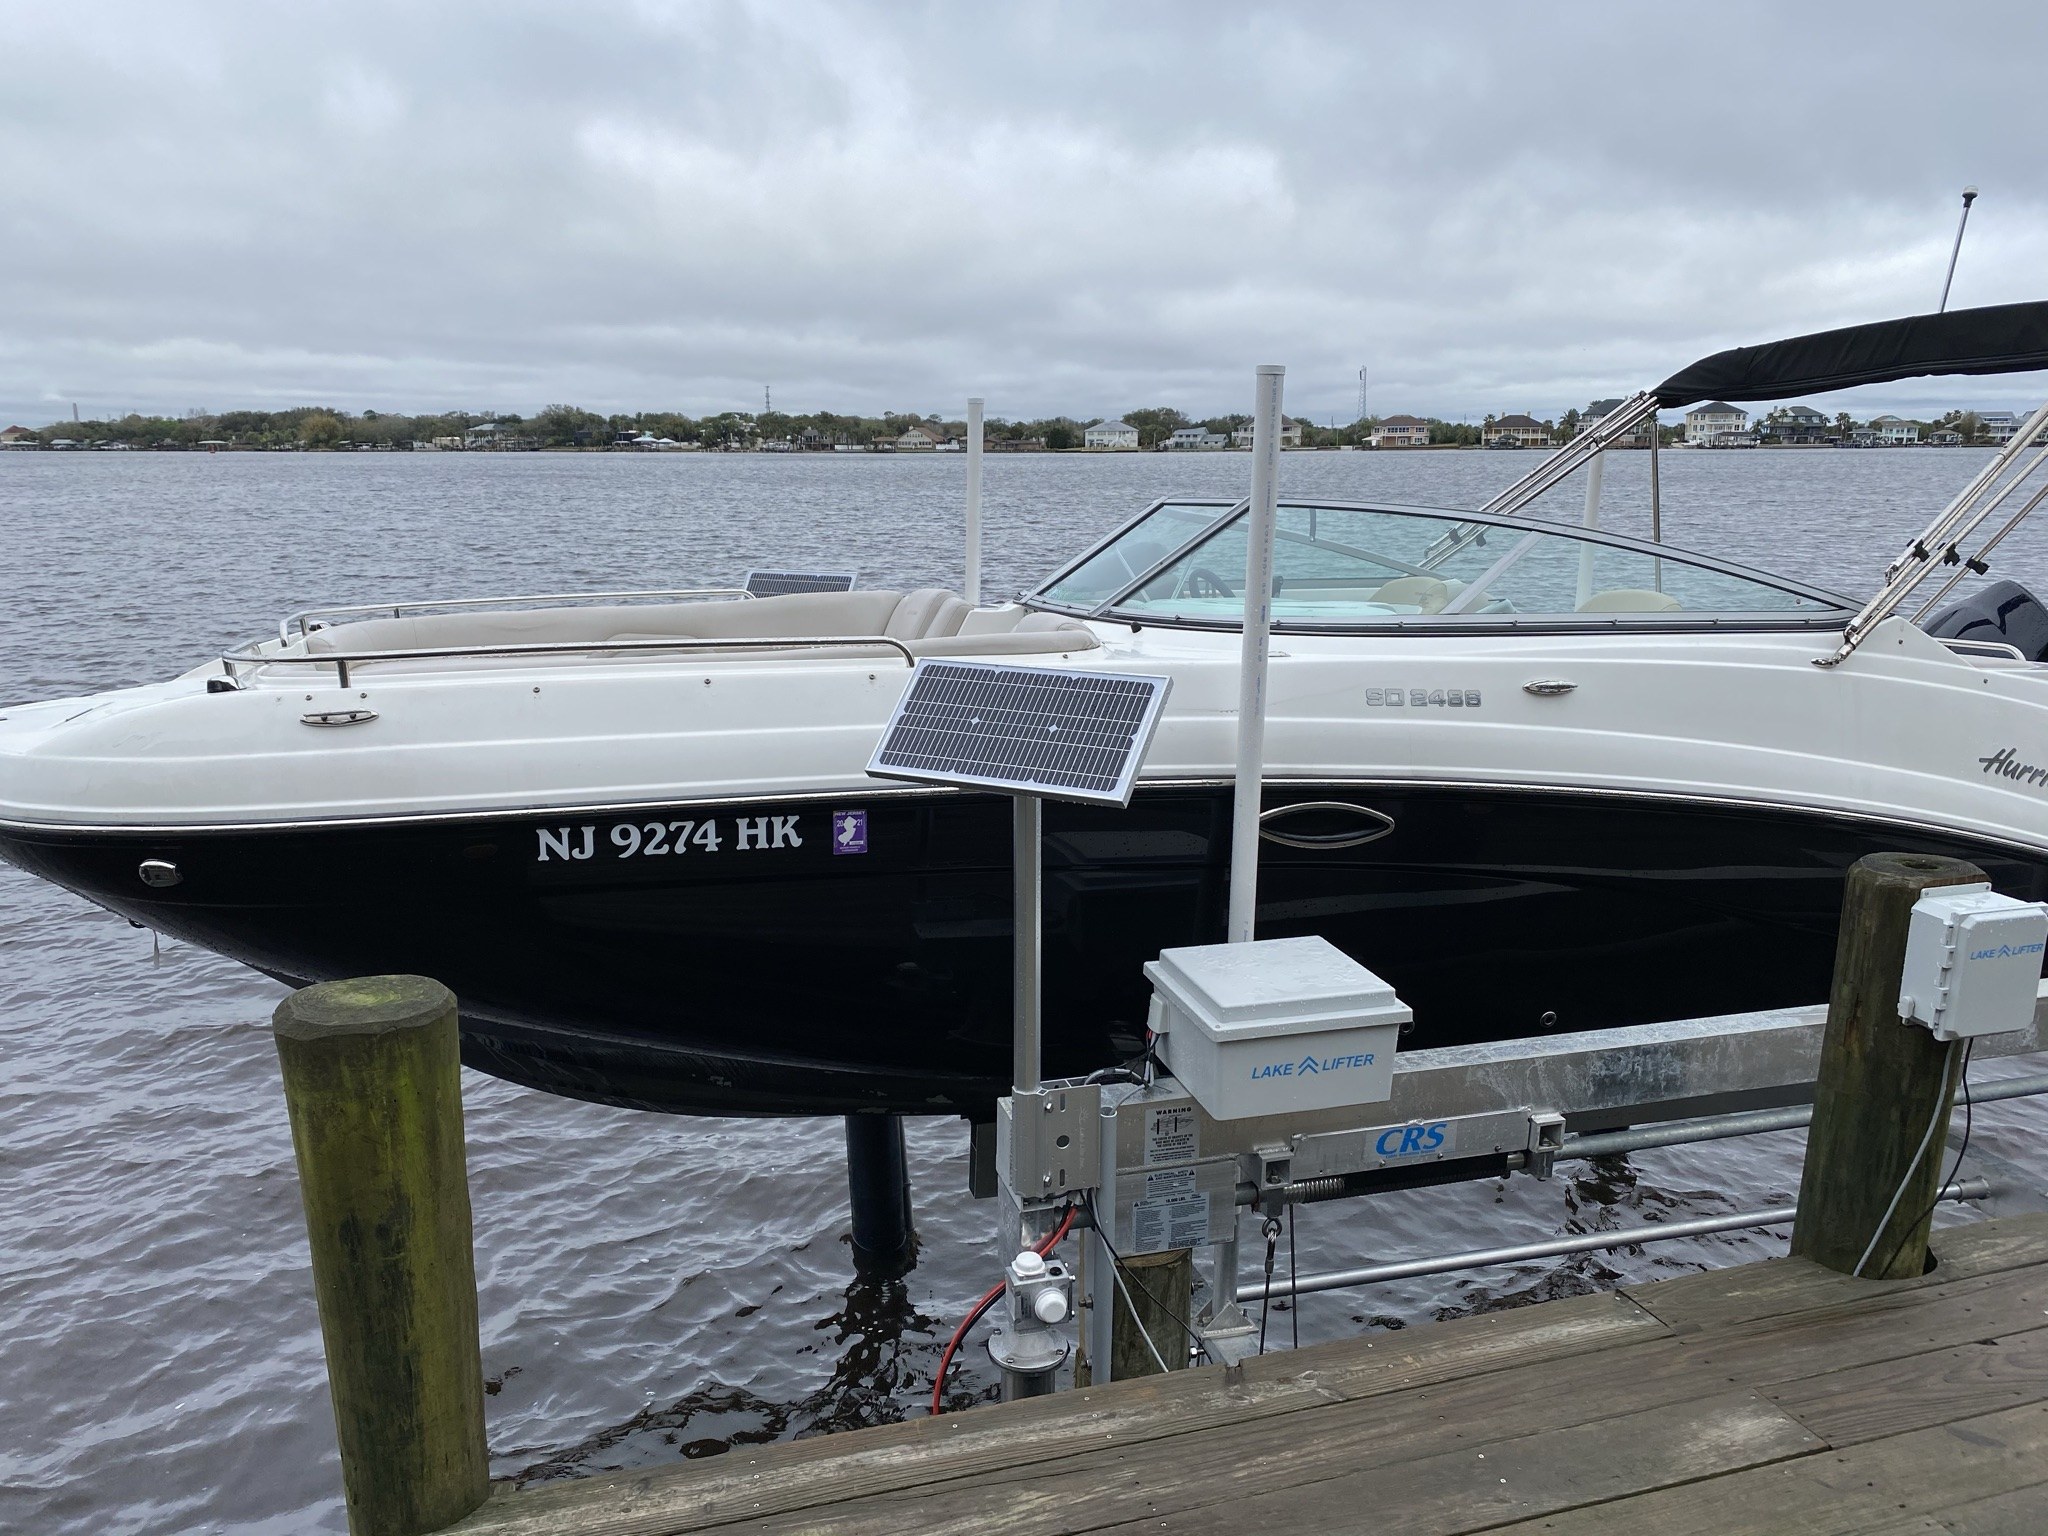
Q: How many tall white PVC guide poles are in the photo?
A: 3